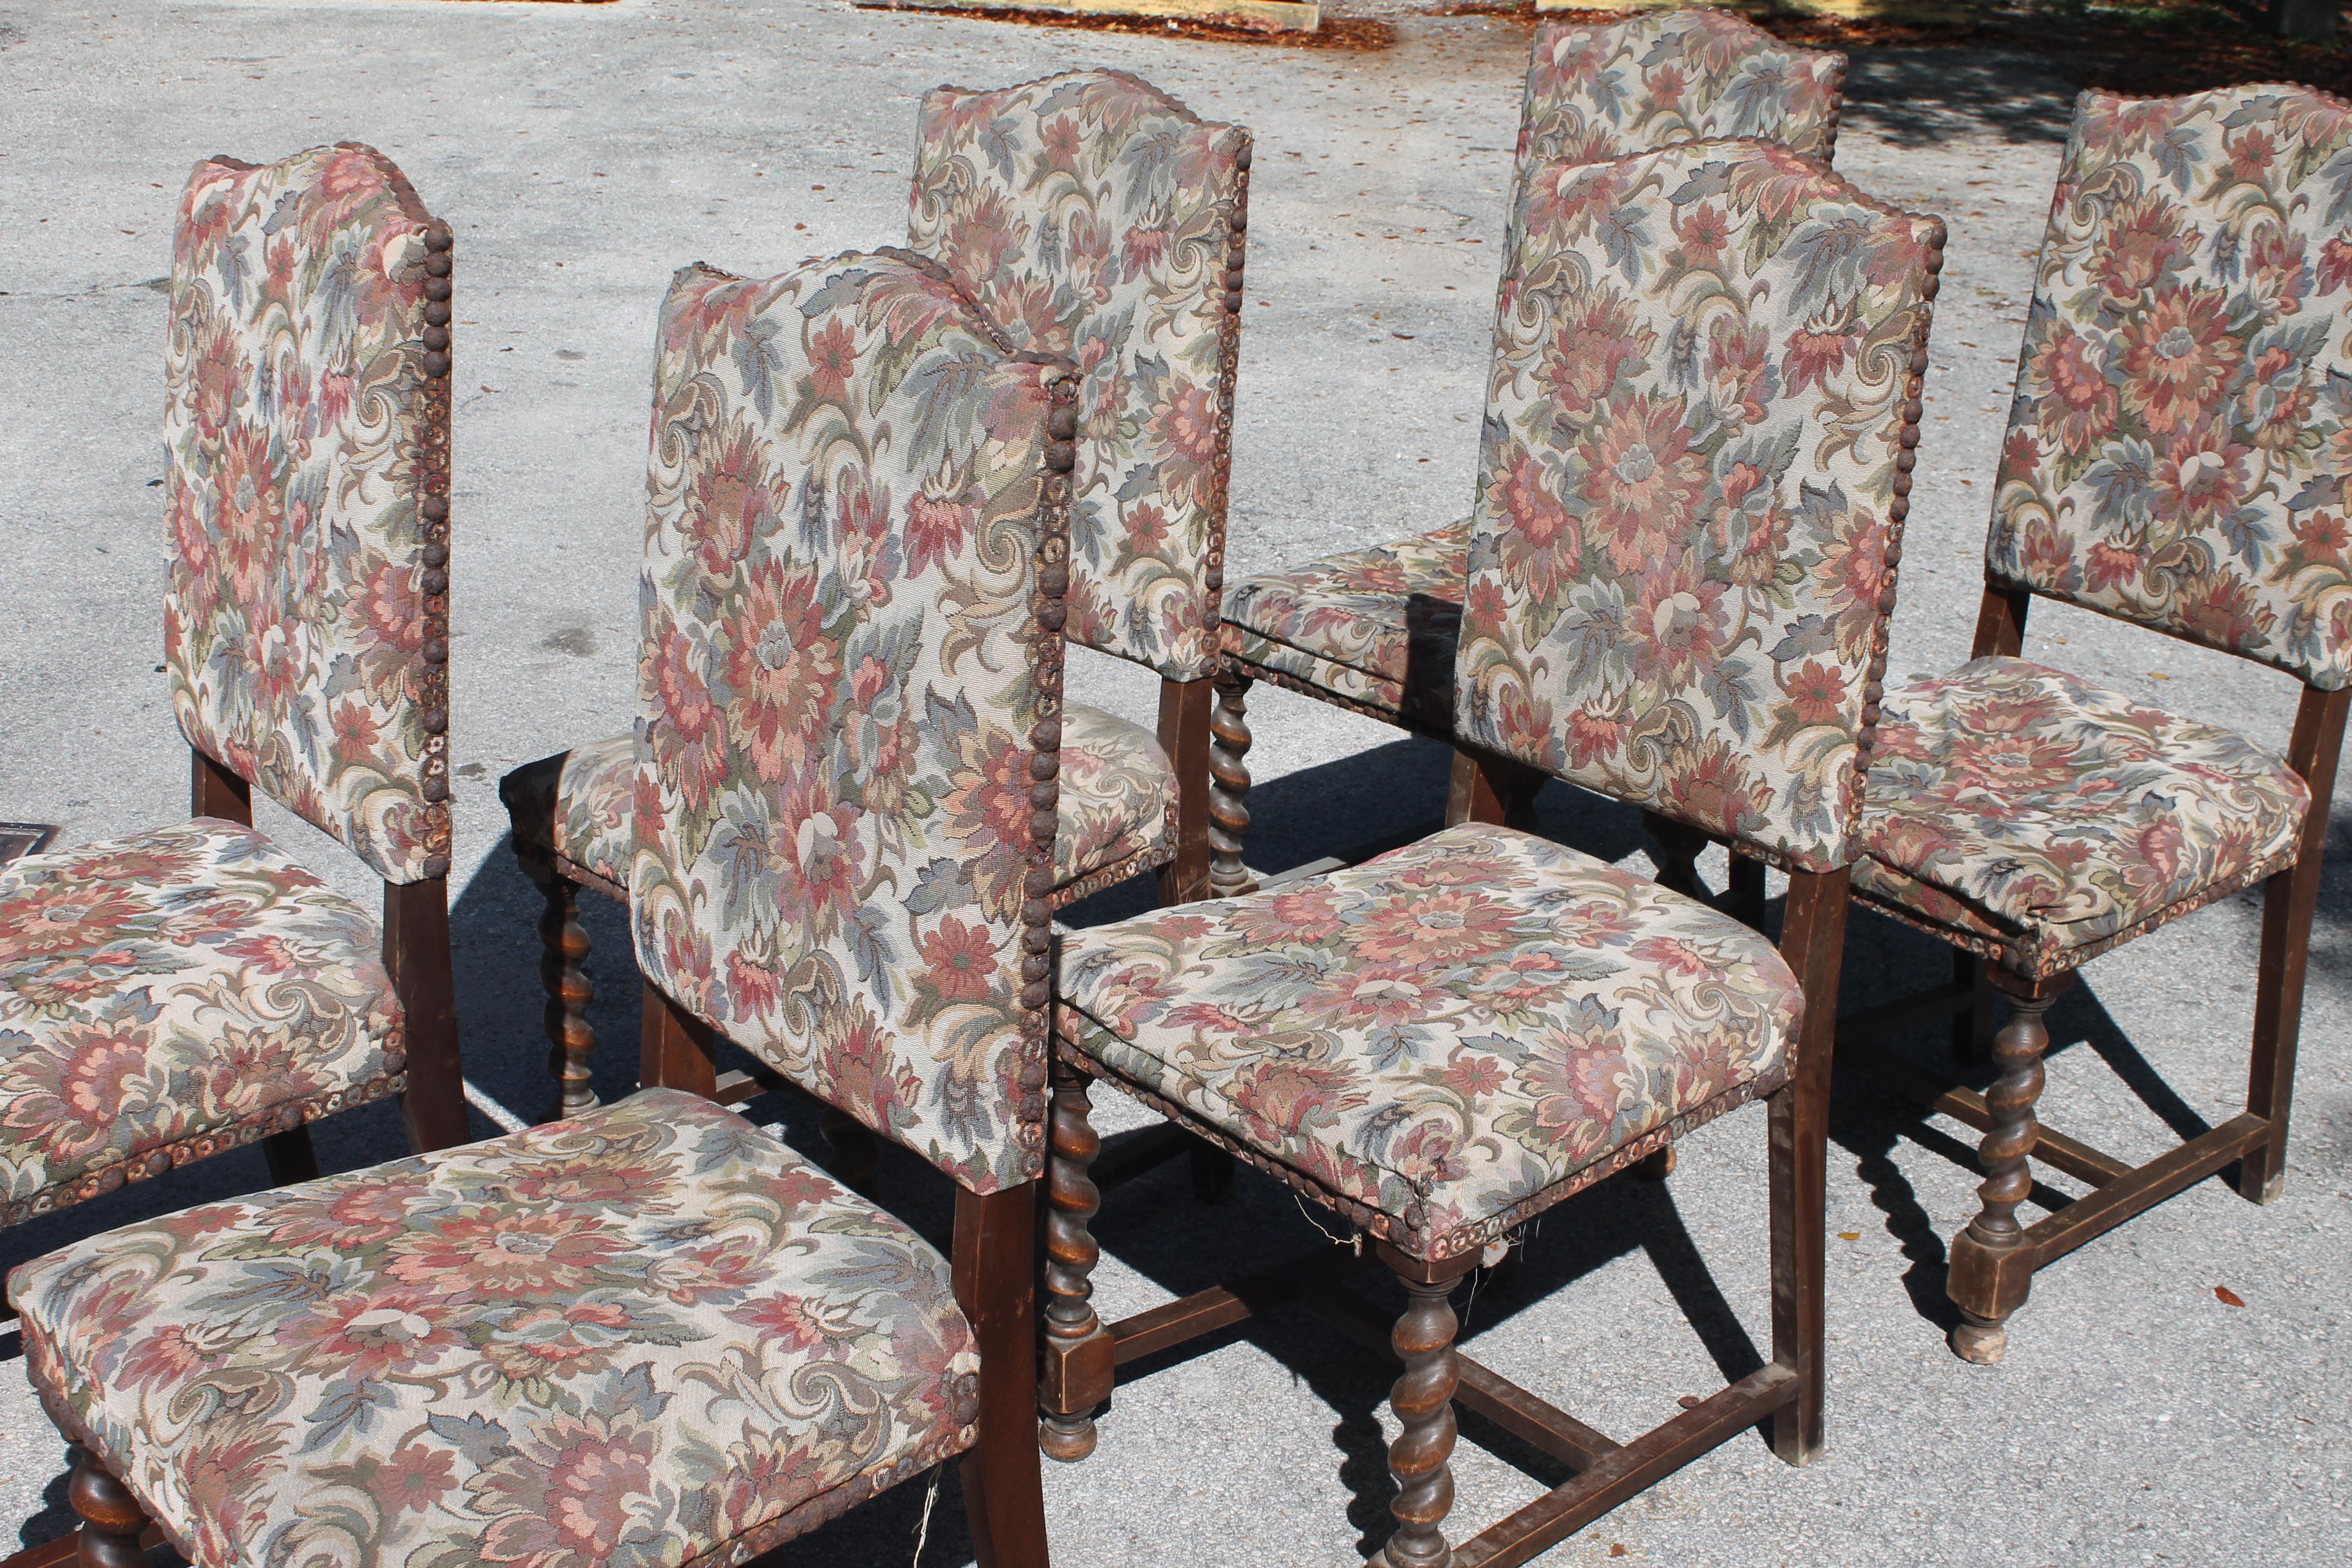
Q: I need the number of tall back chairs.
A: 6